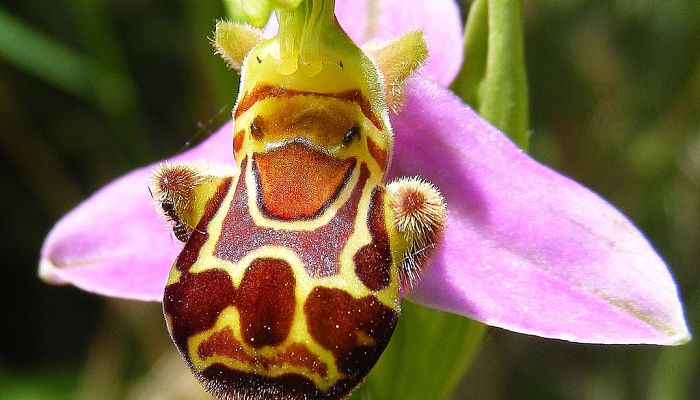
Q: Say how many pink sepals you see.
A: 3